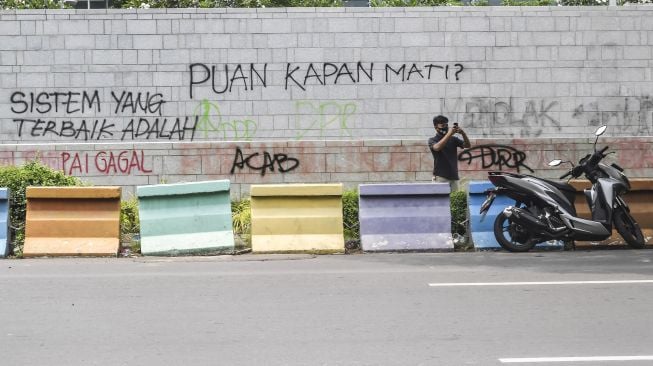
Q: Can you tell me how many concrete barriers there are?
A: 7